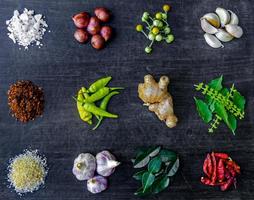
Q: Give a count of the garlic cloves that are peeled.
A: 7